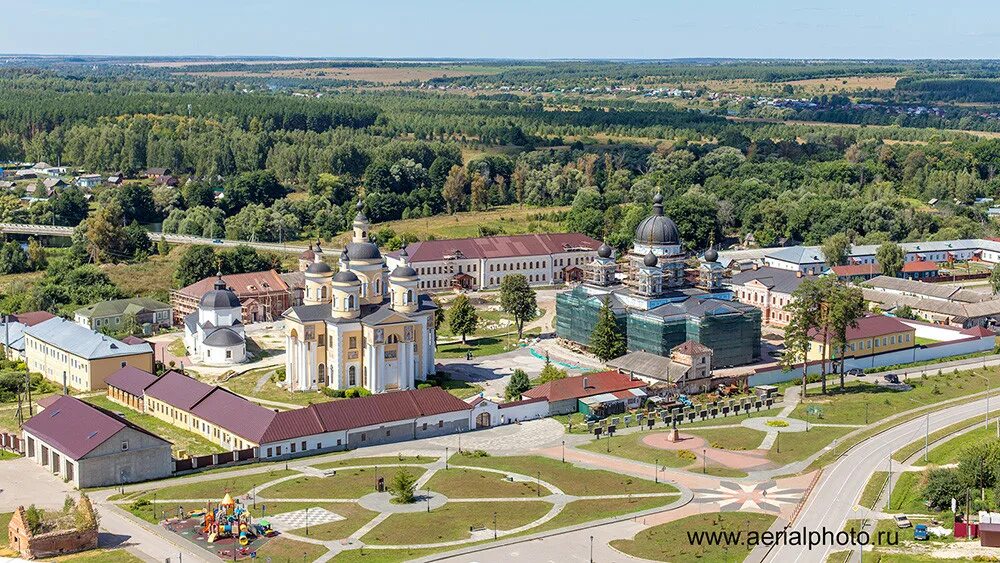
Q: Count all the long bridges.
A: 1